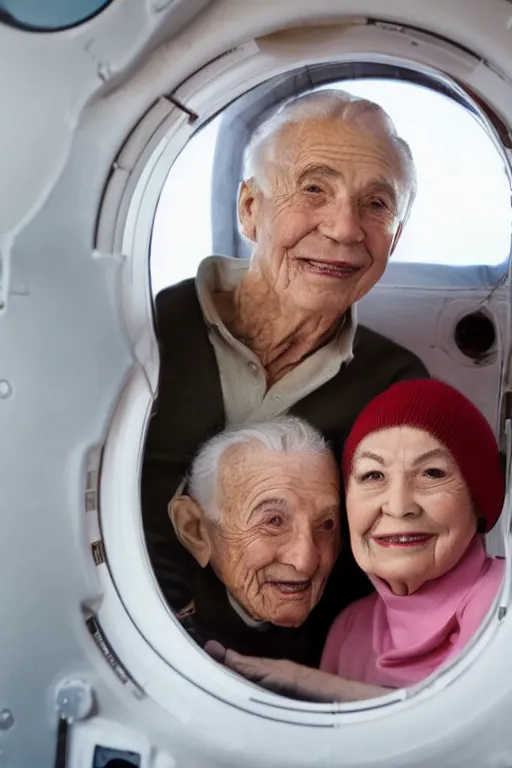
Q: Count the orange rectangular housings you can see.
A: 0